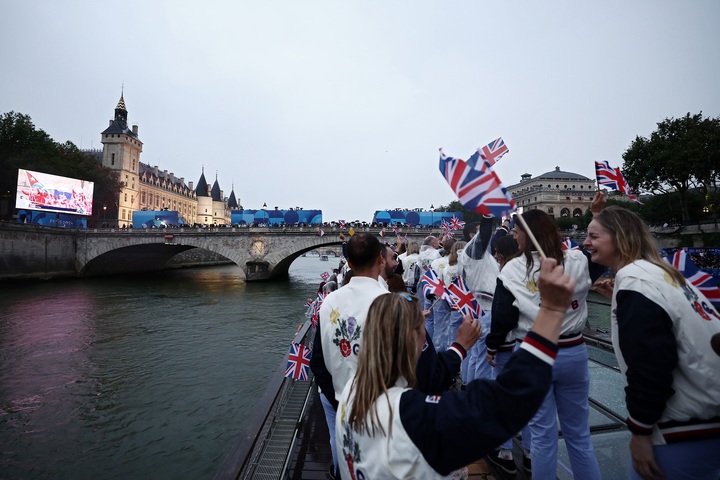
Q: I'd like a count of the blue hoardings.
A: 4